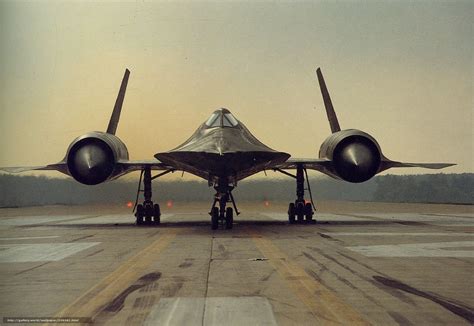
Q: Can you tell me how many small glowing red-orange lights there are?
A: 4